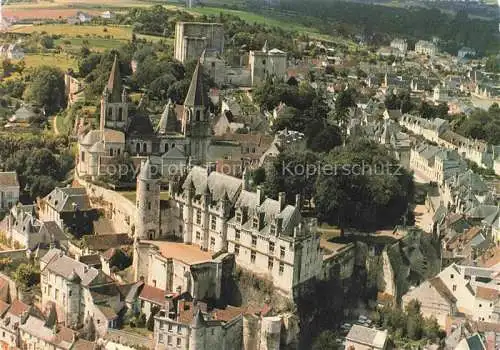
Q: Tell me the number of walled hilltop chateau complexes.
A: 1